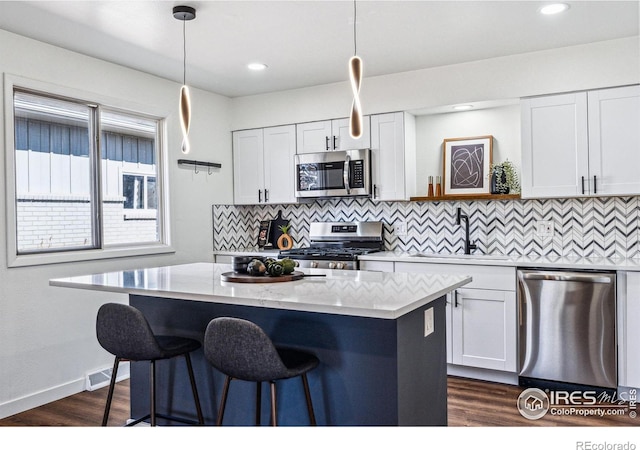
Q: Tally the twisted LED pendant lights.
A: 2